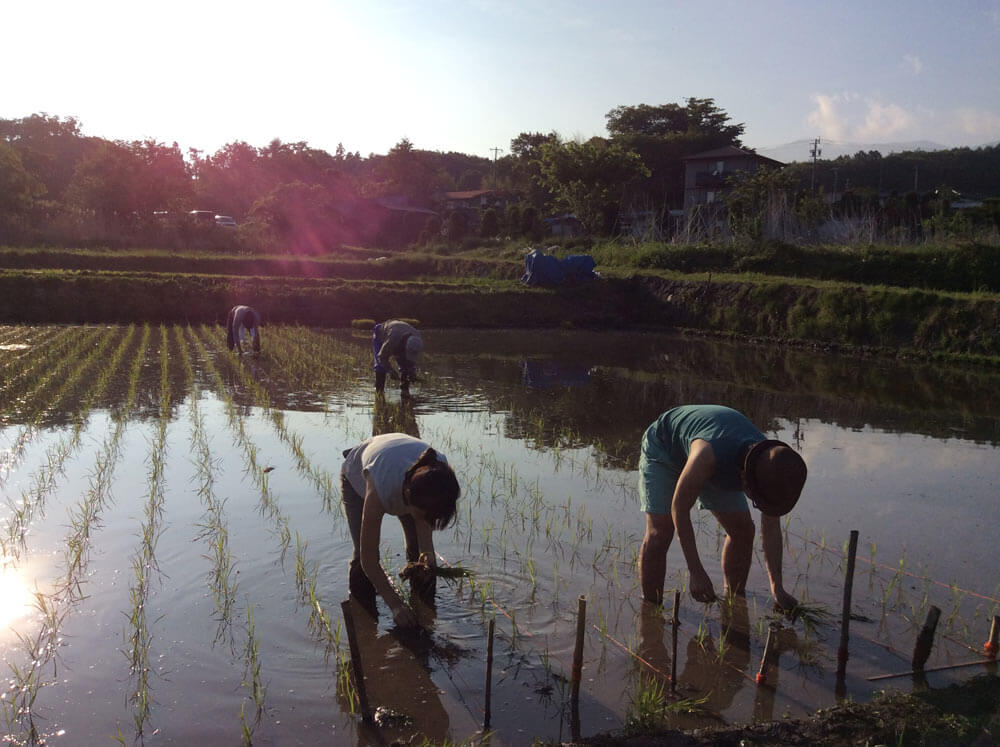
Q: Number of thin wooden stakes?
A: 8